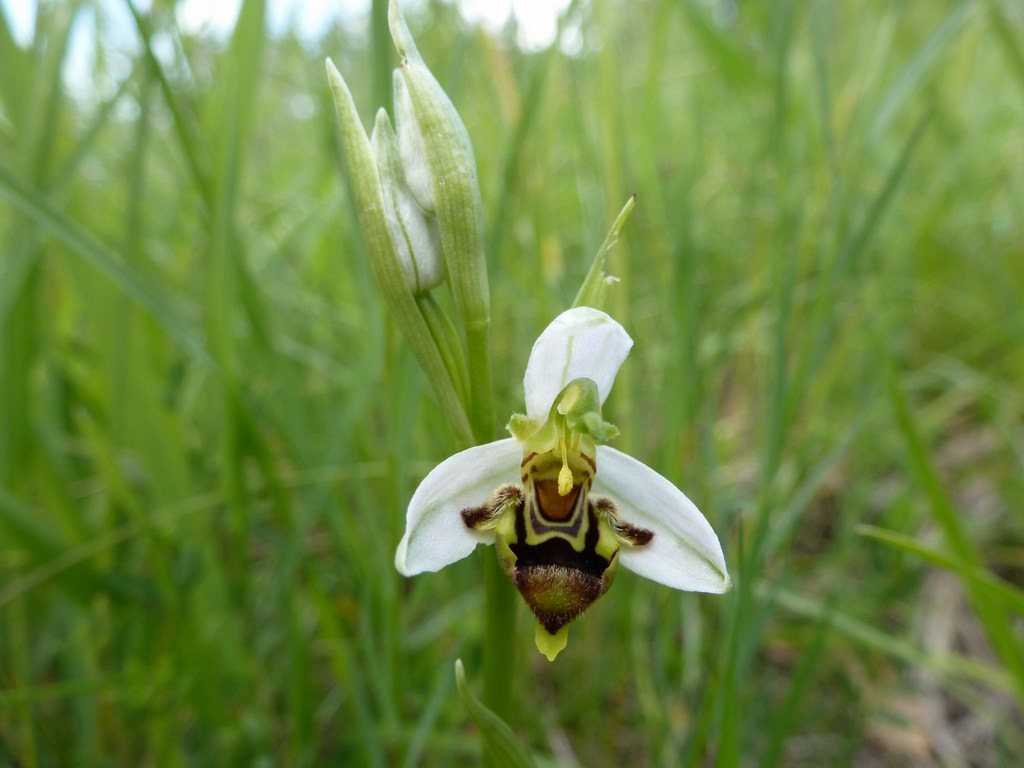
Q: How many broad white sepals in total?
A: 3